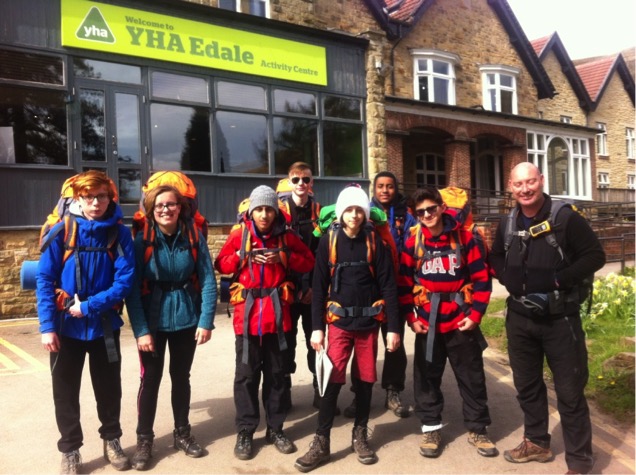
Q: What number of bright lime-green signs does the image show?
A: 1